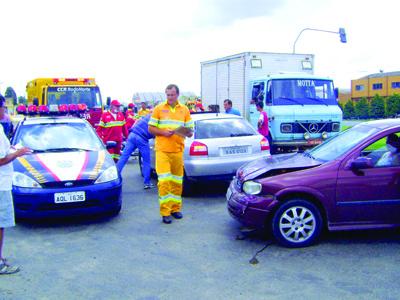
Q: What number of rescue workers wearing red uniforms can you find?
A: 2